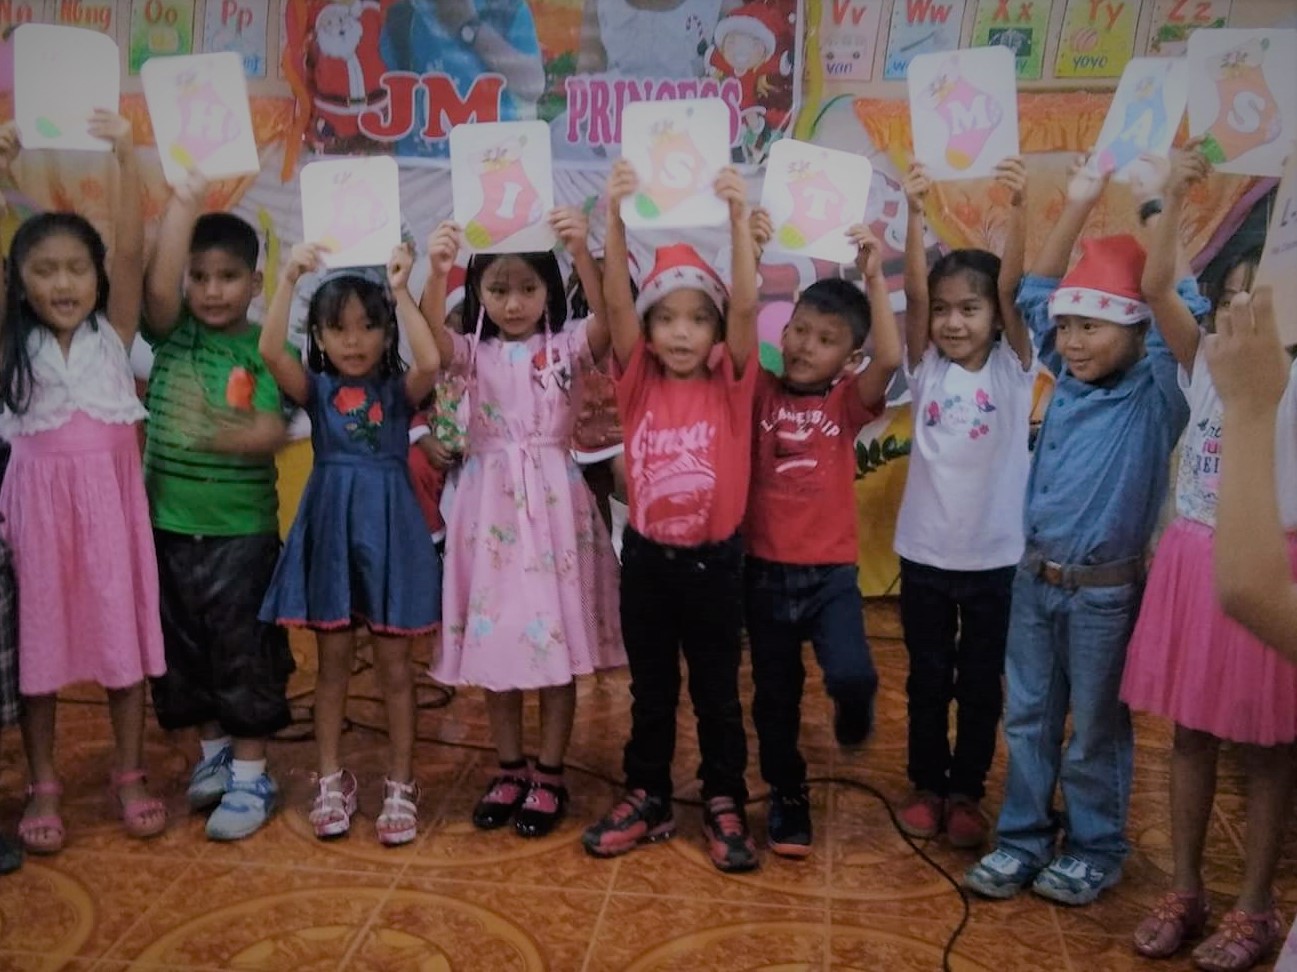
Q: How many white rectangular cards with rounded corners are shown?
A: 9